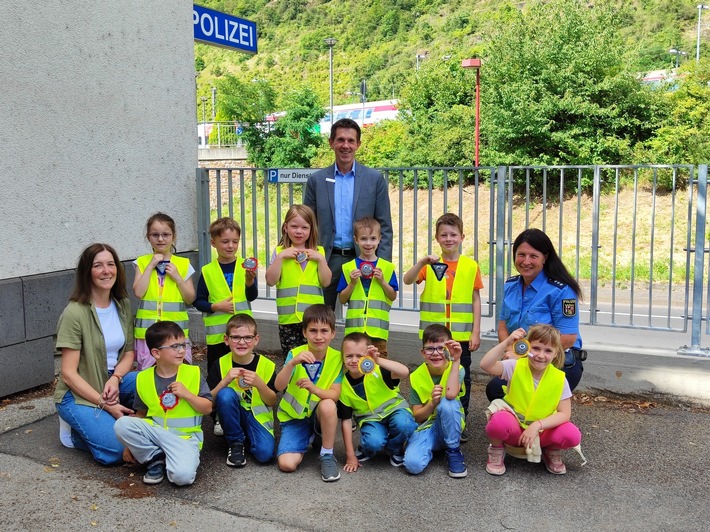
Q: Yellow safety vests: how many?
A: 11